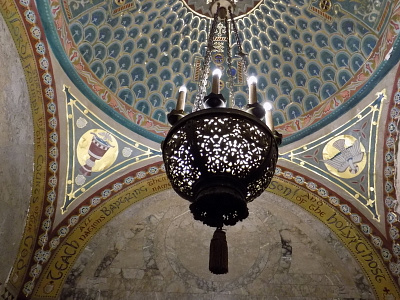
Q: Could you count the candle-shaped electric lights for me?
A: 4